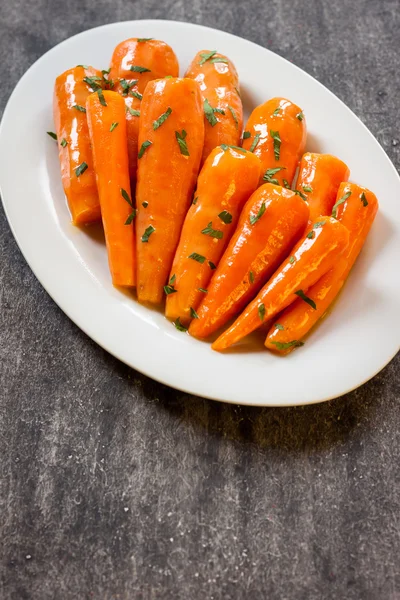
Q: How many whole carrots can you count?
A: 11